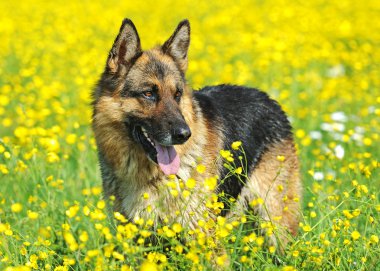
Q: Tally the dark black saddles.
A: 1